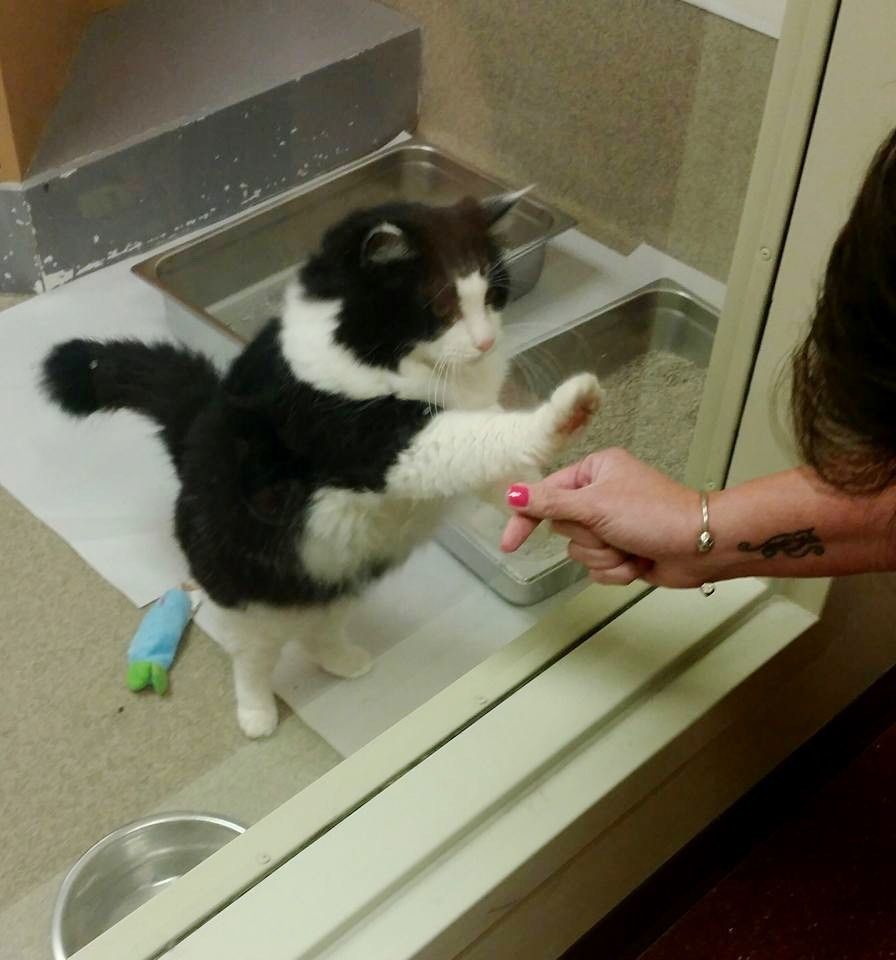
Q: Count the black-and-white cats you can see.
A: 1